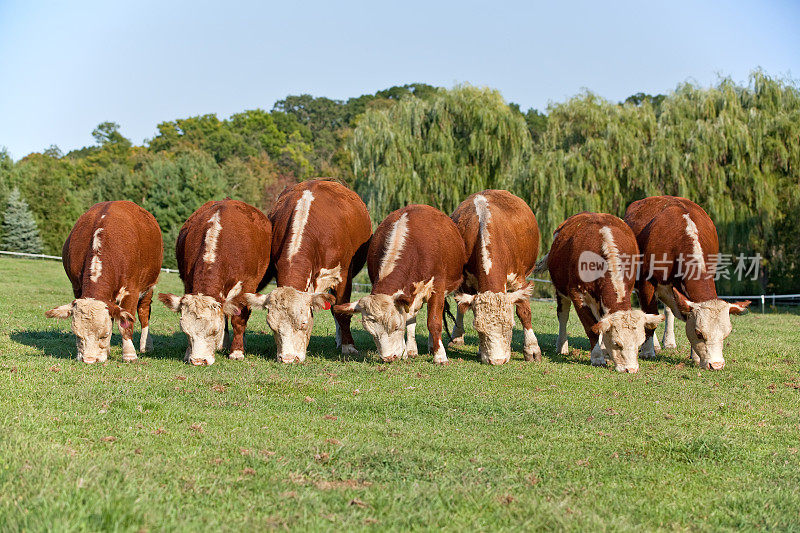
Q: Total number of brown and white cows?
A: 7